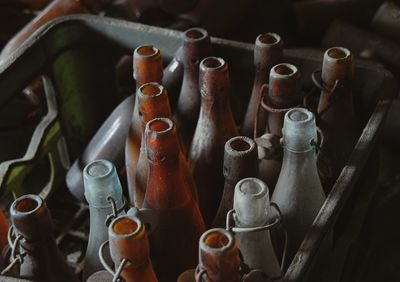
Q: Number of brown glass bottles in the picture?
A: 12